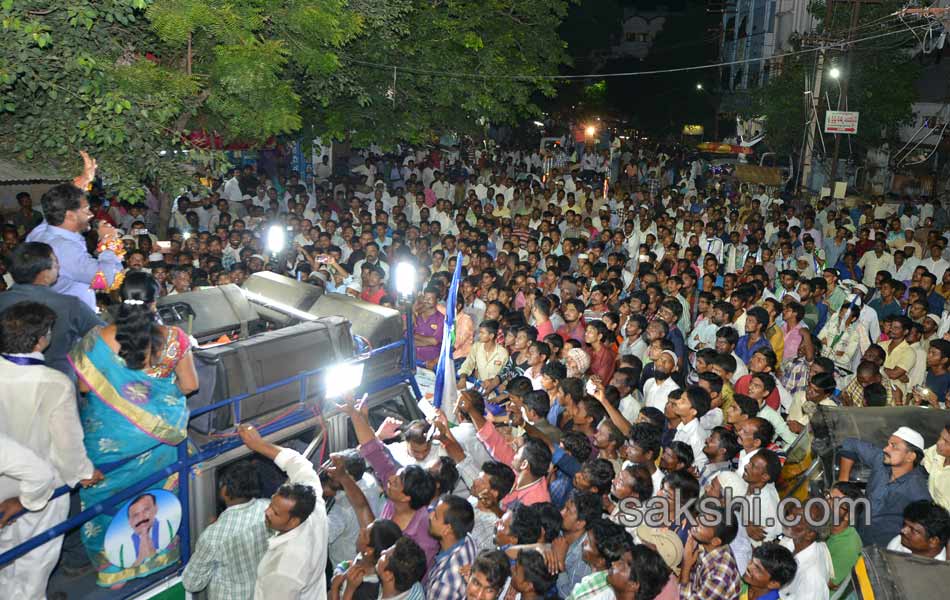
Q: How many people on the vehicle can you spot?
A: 5